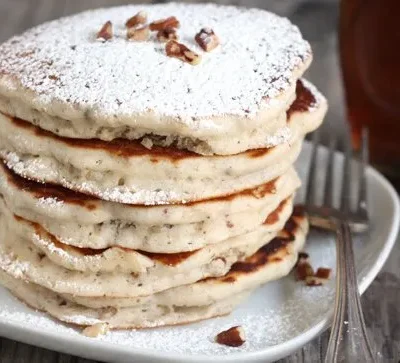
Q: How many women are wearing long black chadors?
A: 0